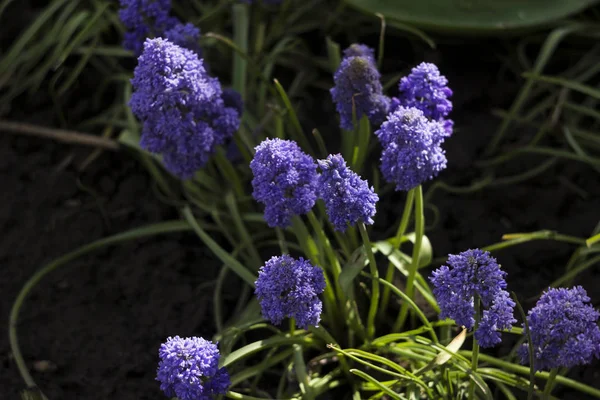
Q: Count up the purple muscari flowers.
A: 11